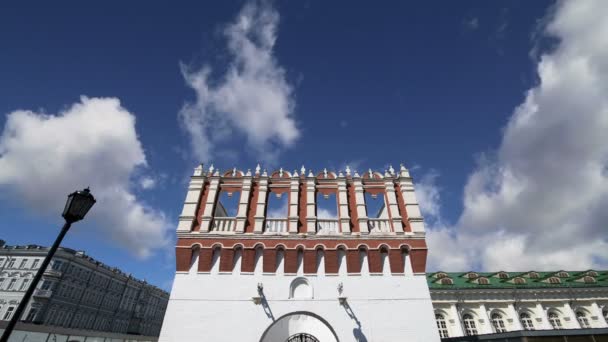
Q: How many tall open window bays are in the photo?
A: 4